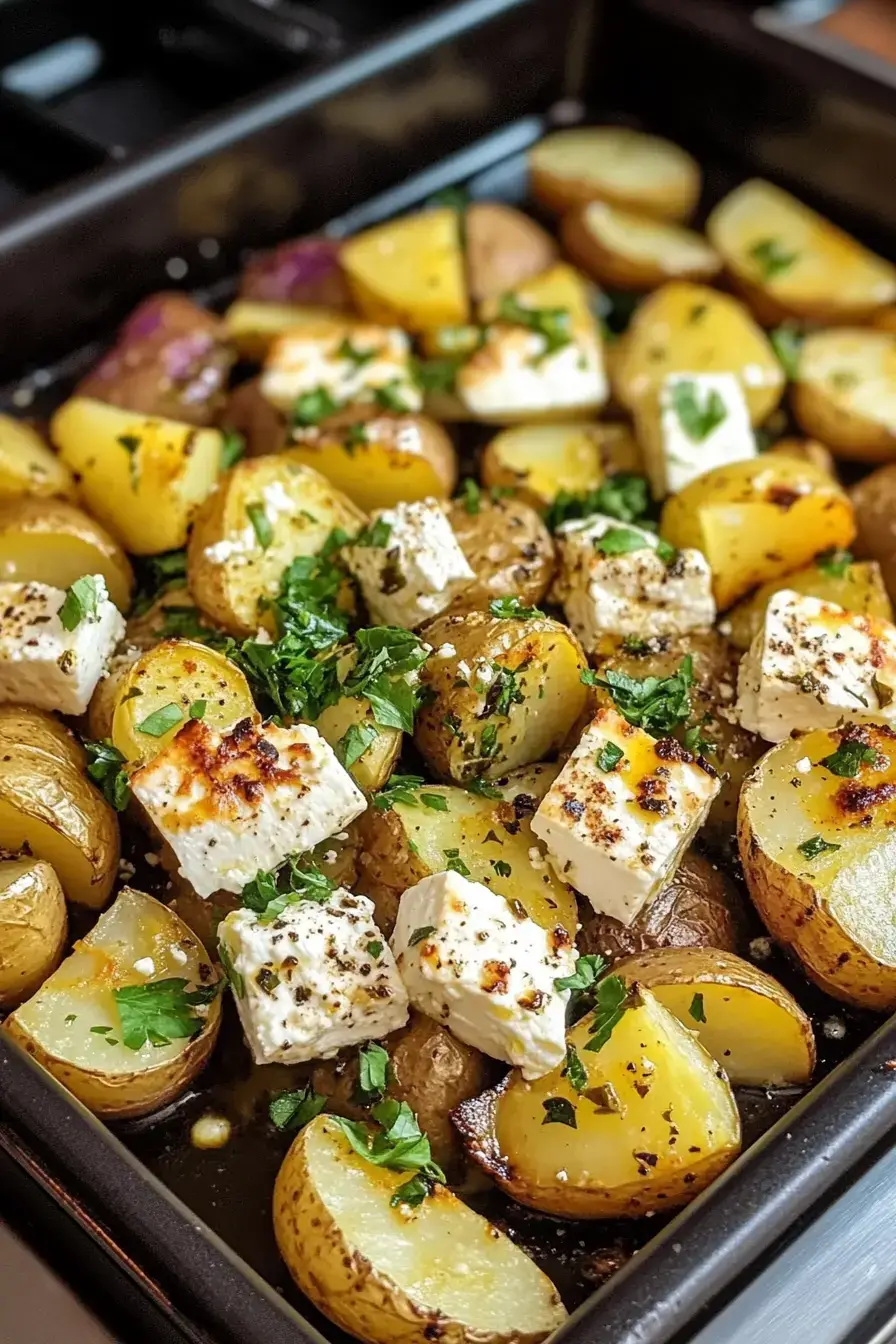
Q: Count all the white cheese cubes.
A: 11